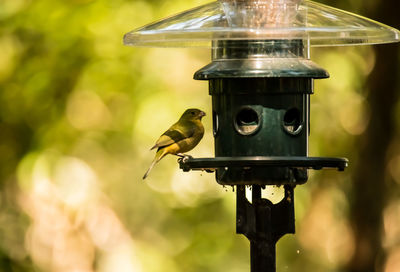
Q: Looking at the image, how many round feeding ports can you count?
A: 2